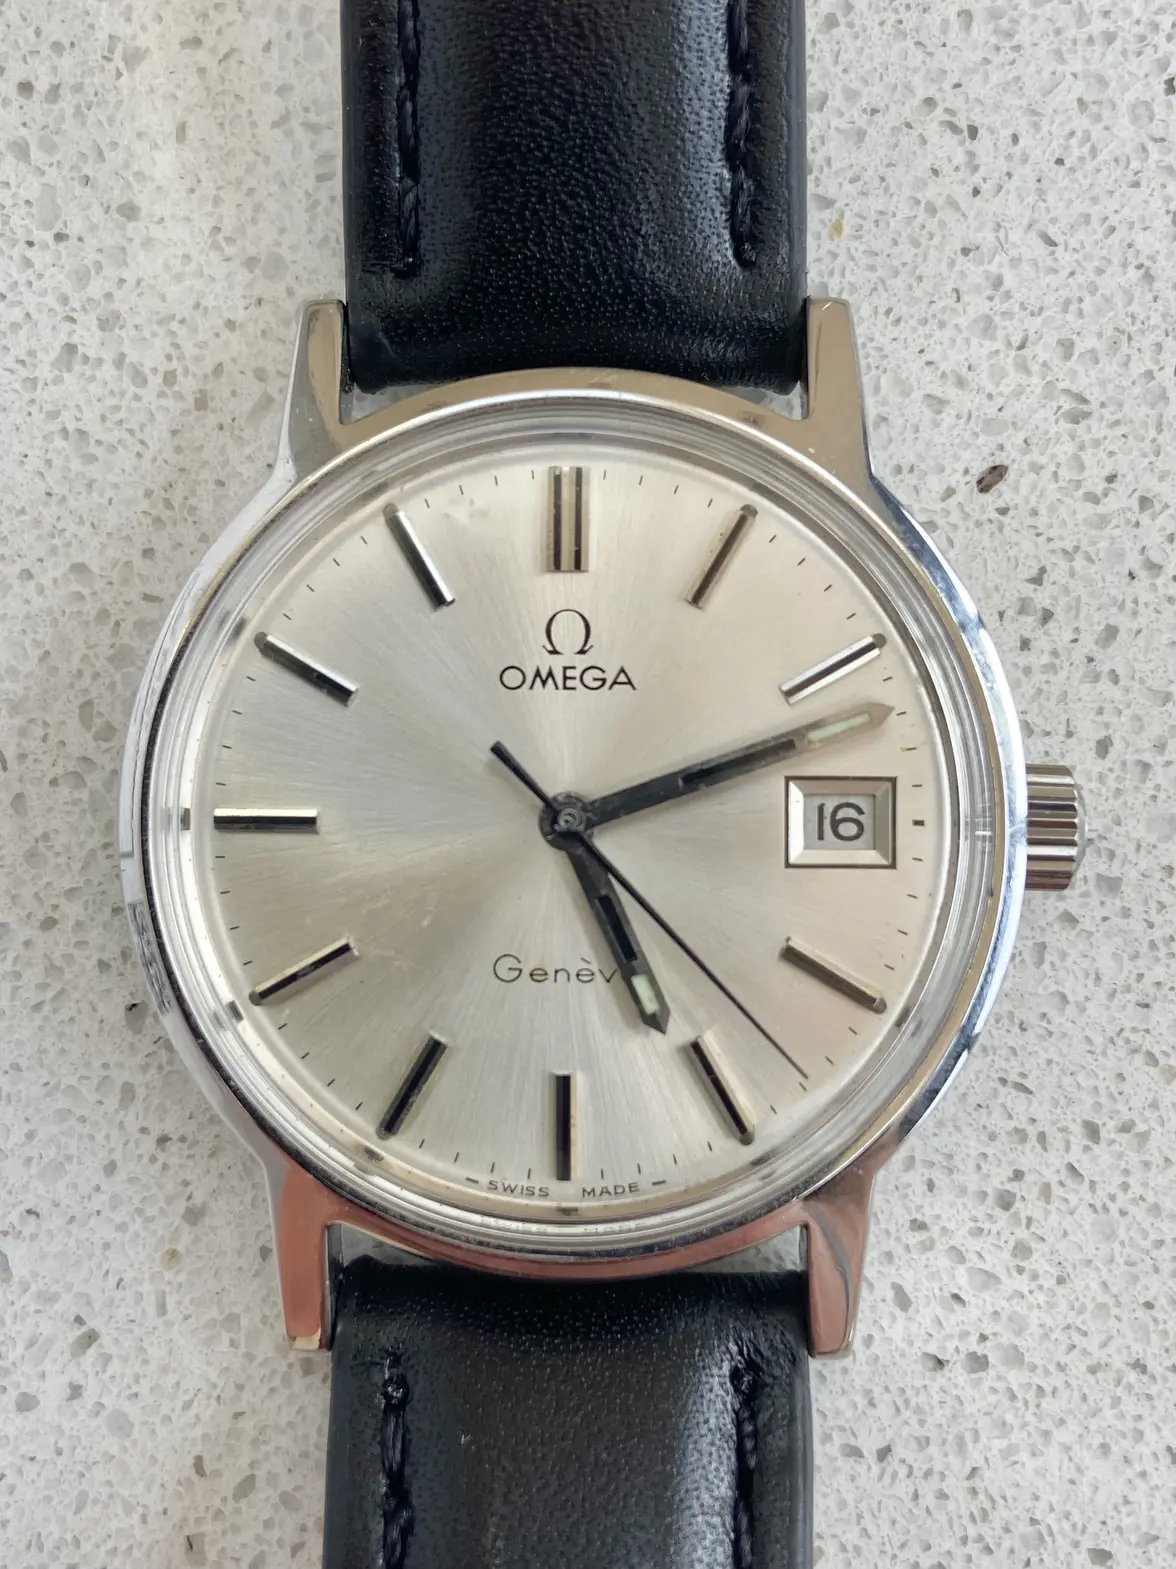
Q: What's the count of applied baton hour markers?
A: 11